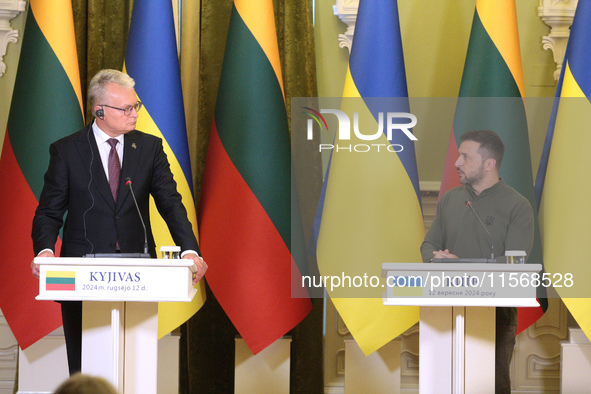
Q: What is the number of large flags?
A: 6